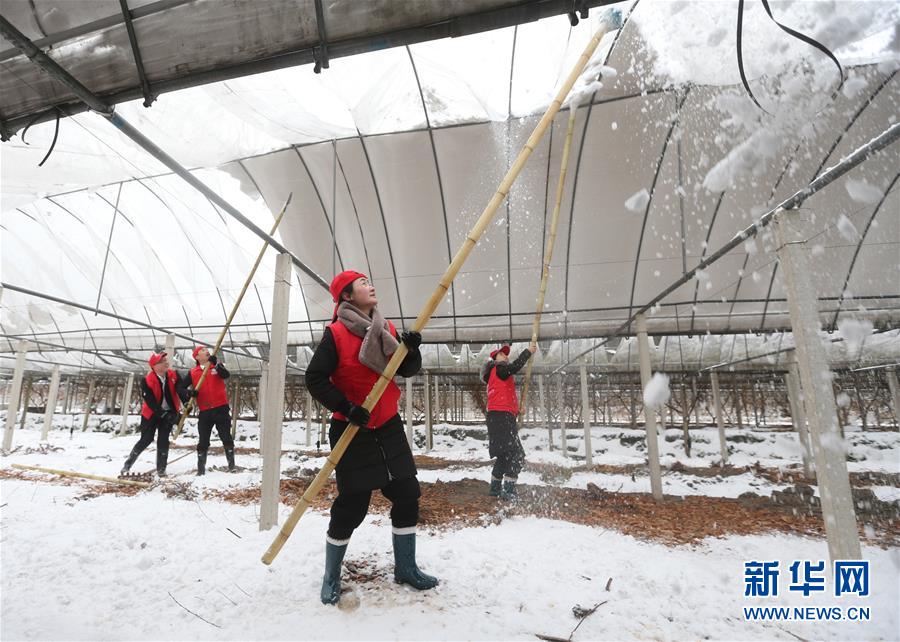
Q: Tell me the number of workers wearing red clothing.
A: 4